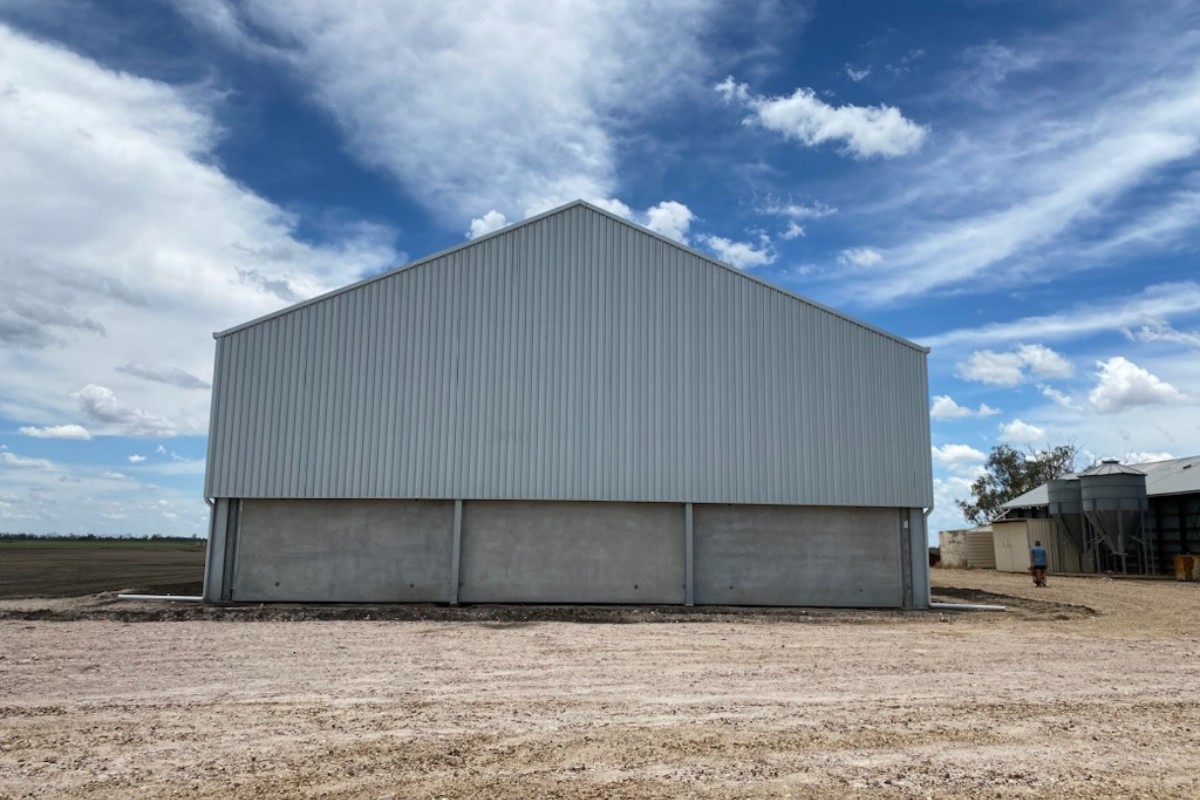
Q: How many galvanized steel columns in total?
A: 4